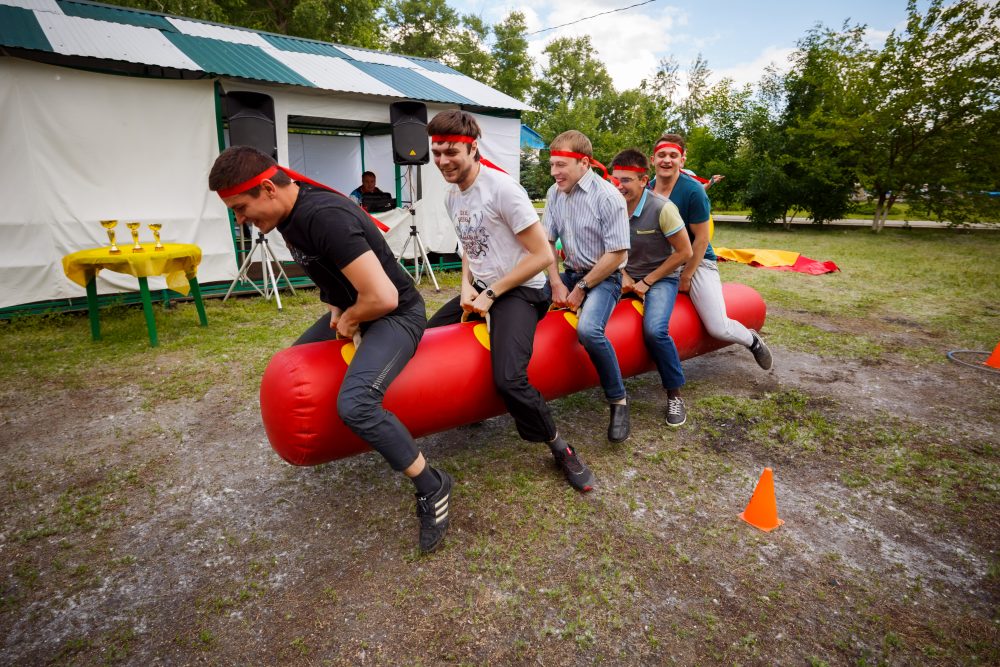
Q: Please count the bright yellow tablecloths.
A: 1